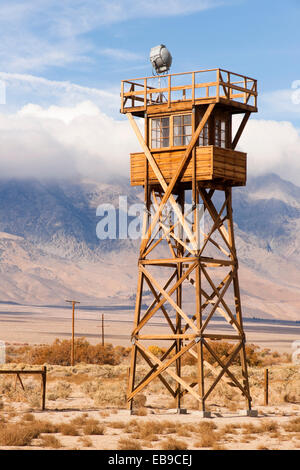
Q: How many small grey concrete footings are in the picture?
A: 4